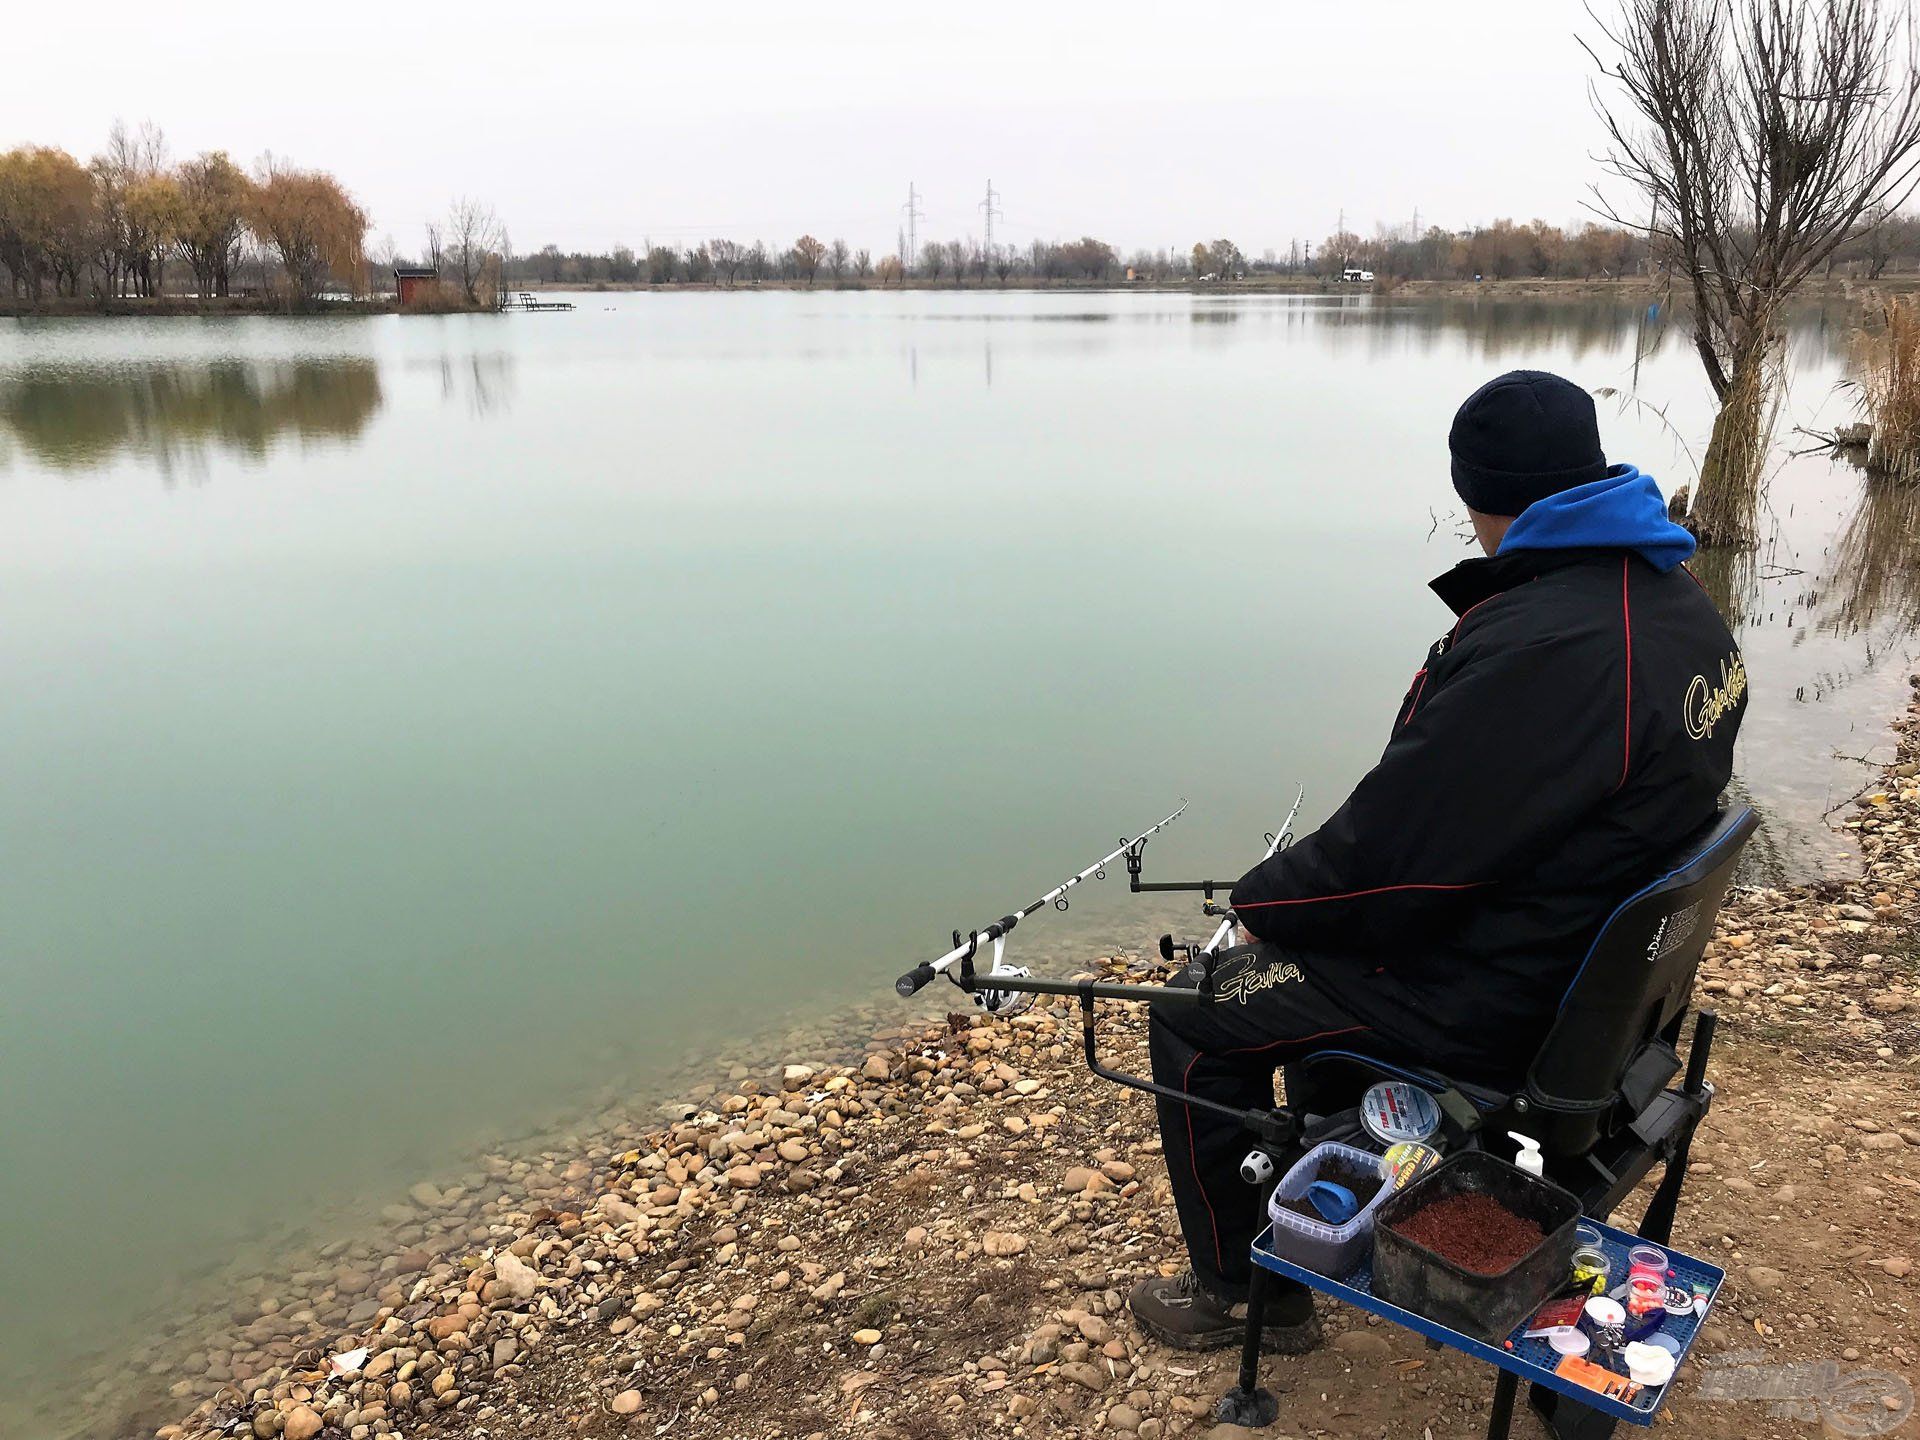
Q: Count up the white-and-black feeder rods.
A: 2